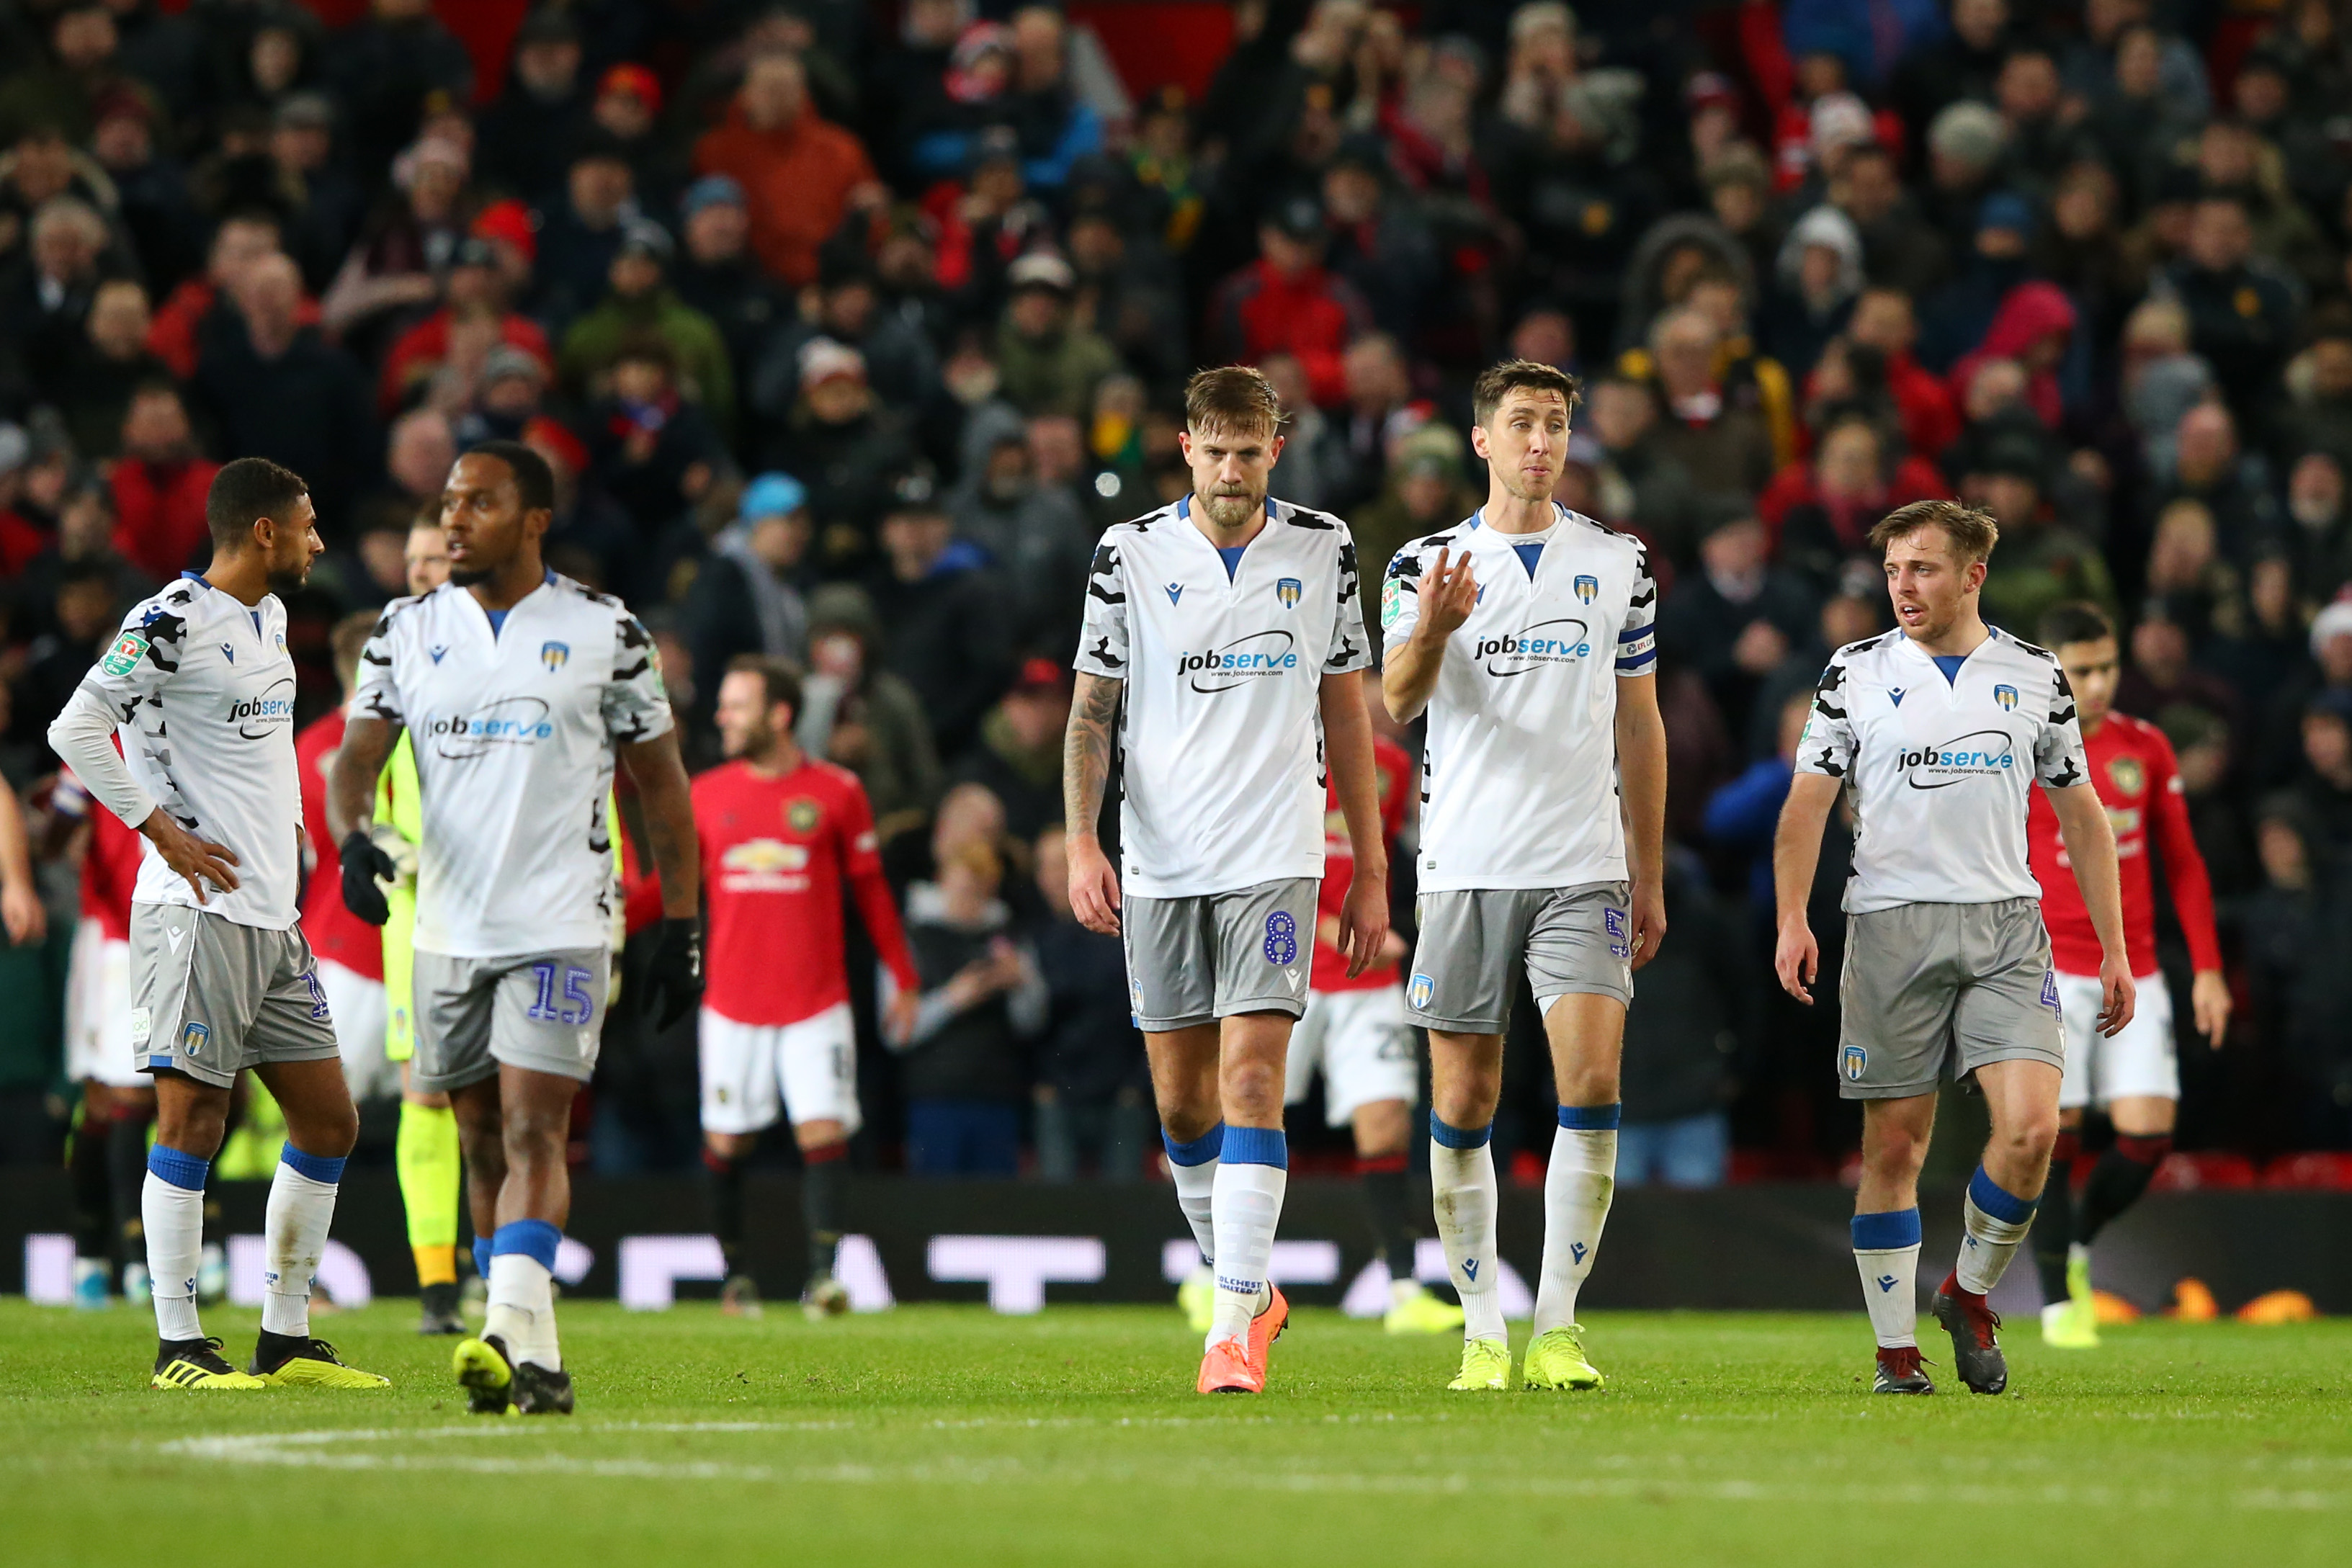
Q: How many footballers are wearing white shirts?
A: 5